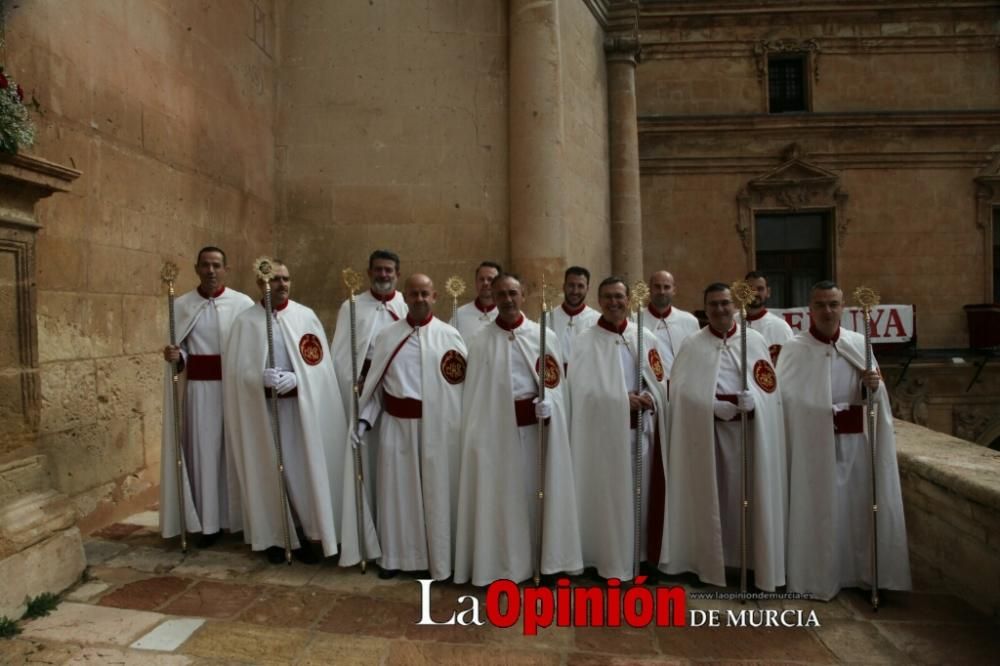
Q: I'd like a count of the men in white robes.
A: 12